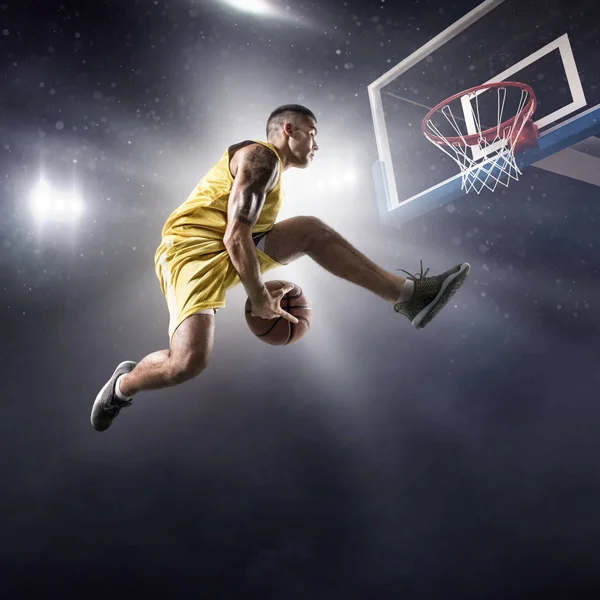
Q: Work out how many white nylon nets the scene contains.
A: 1